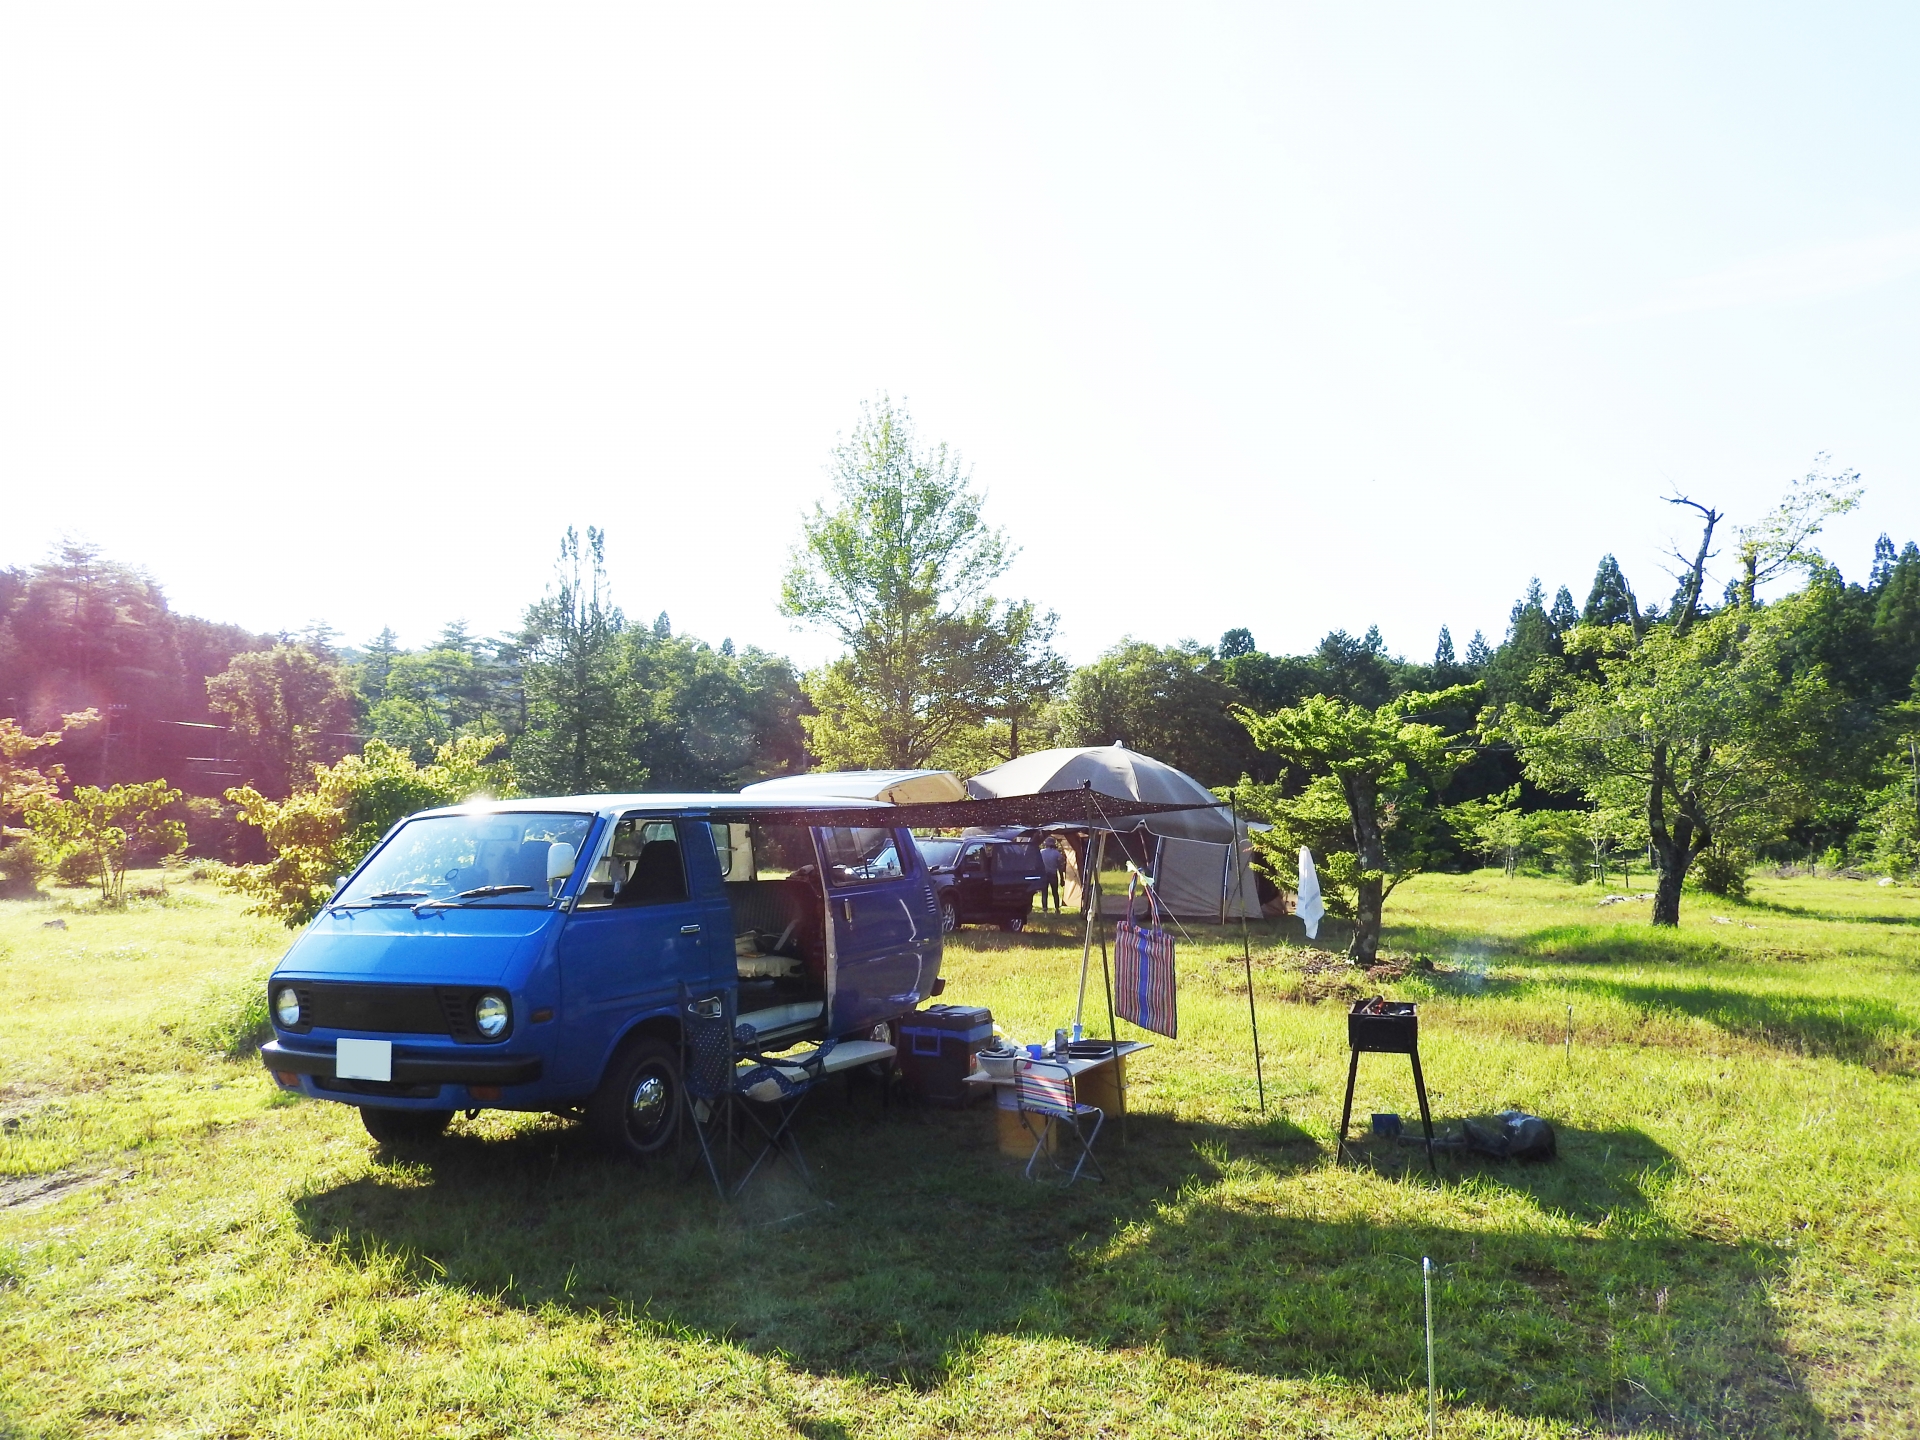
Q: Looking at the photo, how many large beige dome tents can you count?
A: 1